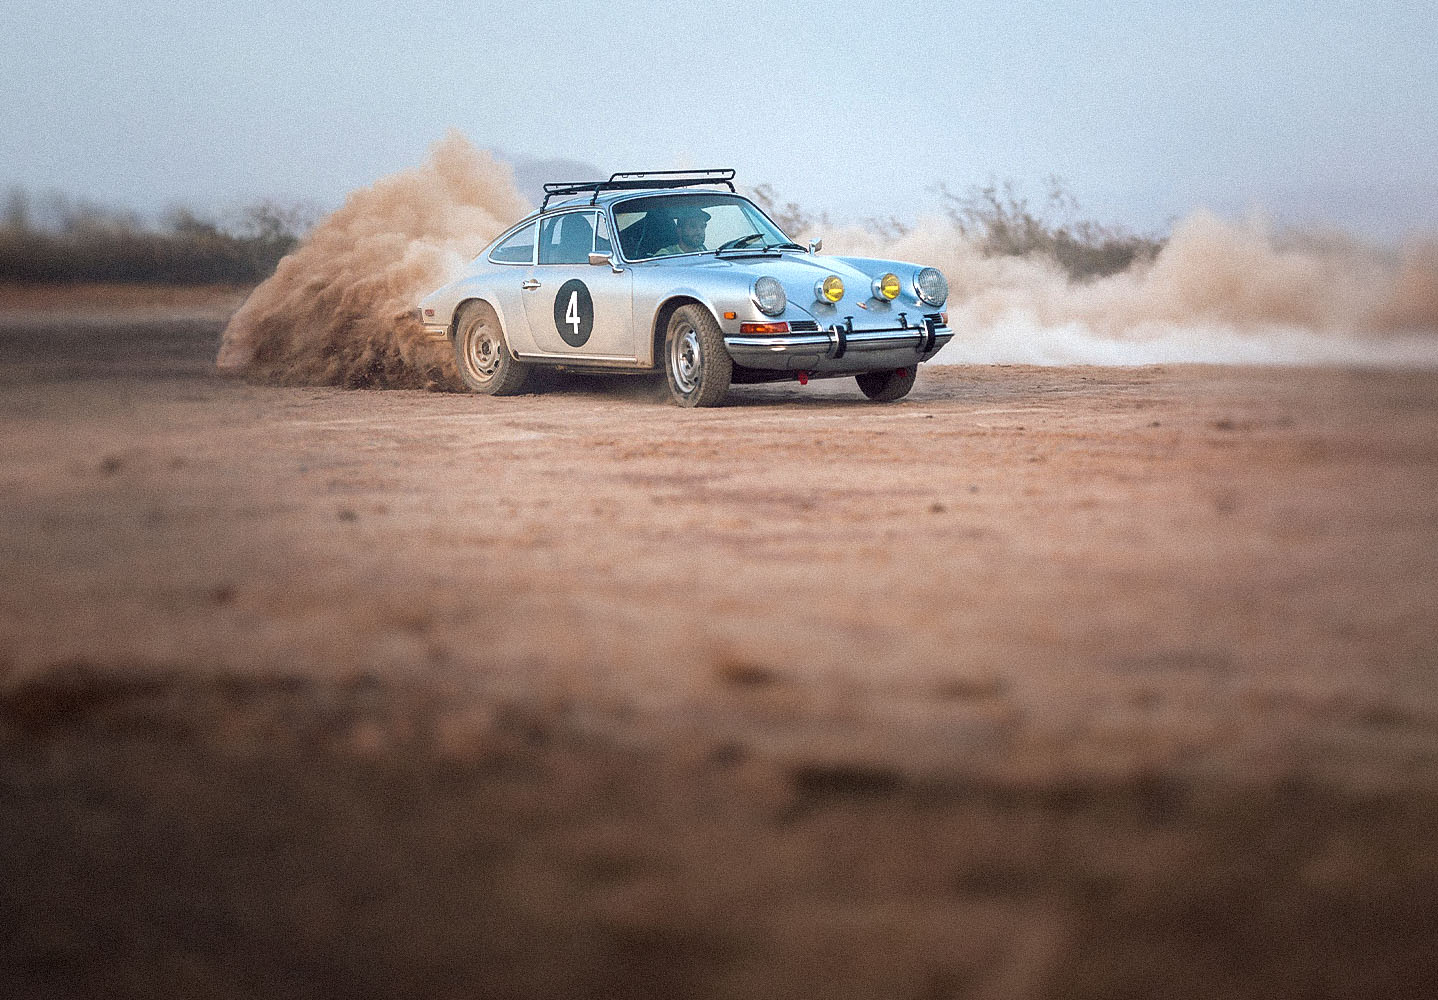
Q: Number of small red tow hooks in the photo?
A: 2